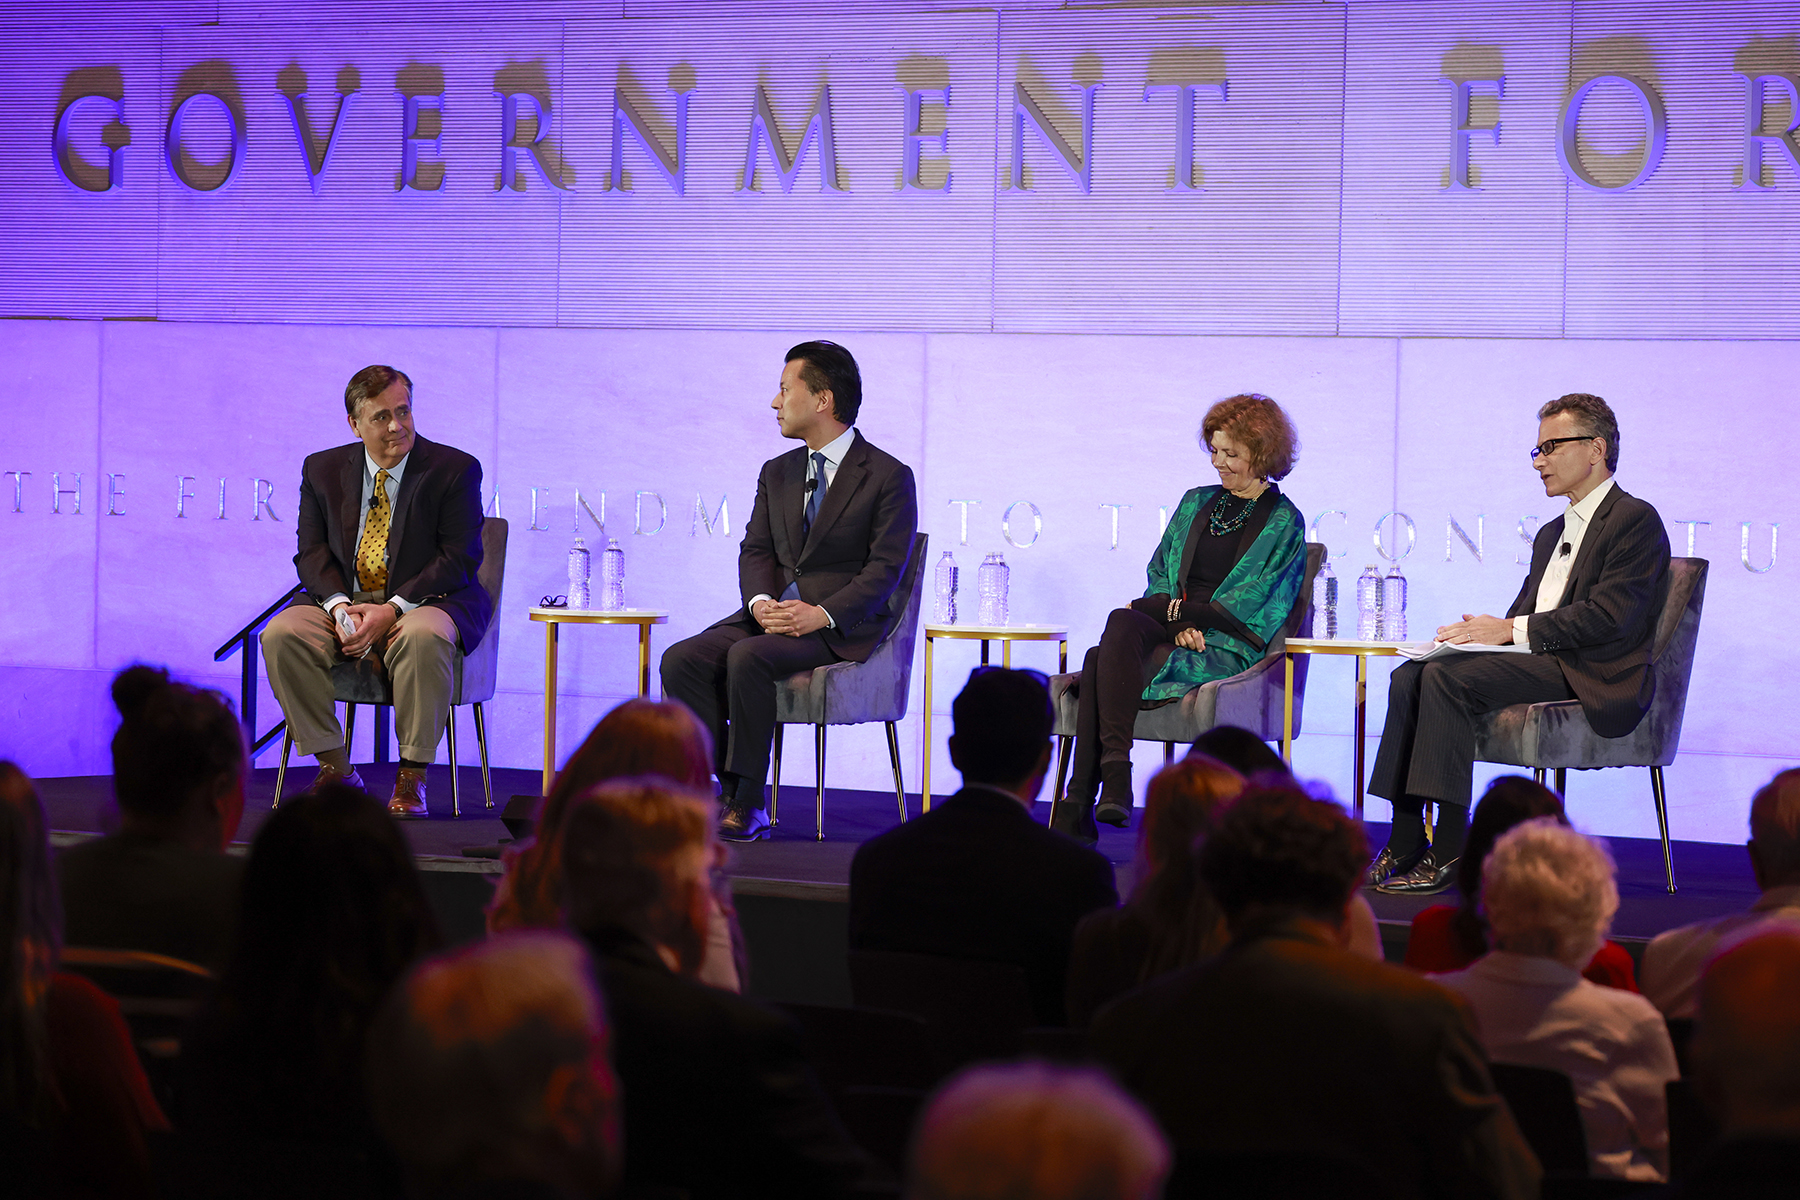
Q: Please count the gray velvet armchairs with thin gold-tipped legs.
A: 4